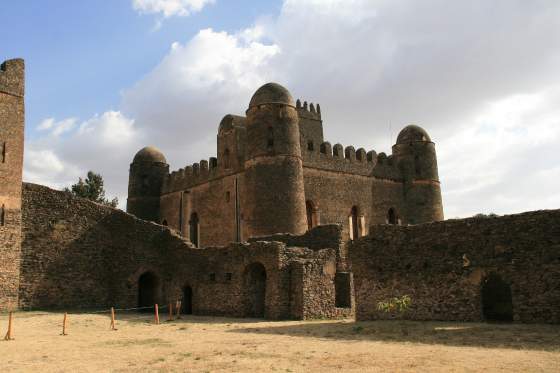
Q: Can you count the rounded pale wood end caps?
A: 0